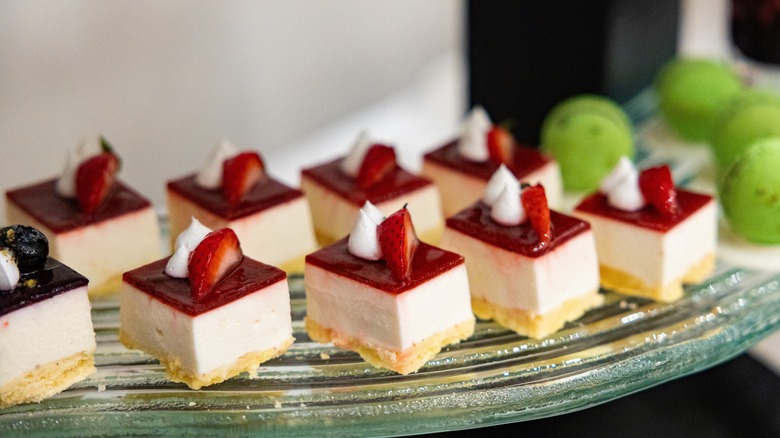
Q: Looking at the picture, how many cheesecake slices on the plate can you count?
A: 9